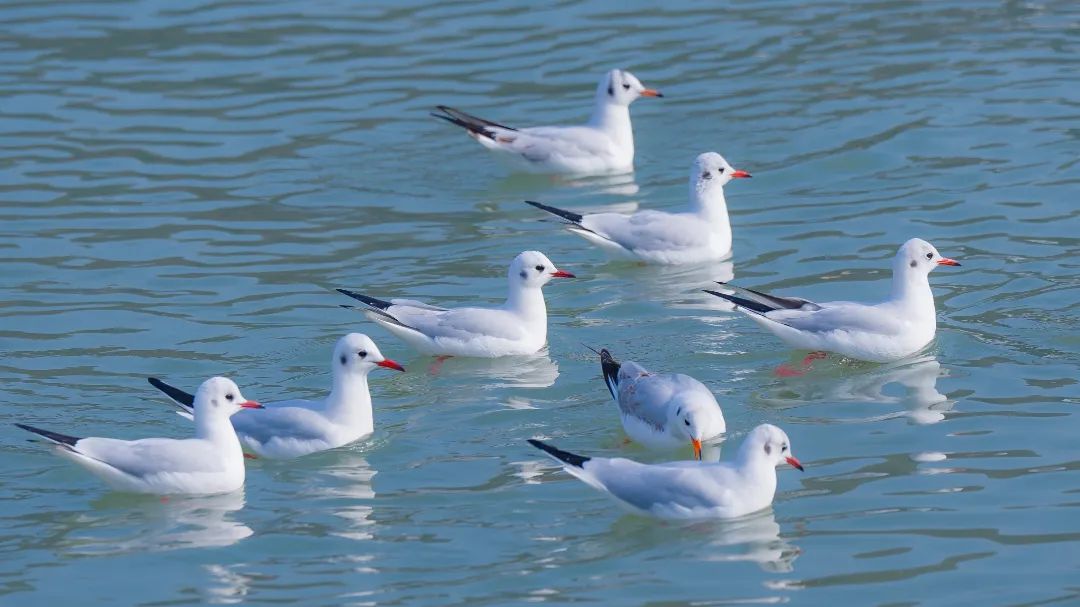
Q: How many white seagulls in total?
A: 8